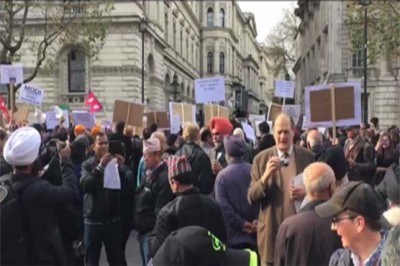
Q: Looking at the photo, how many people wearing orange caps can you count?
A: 2